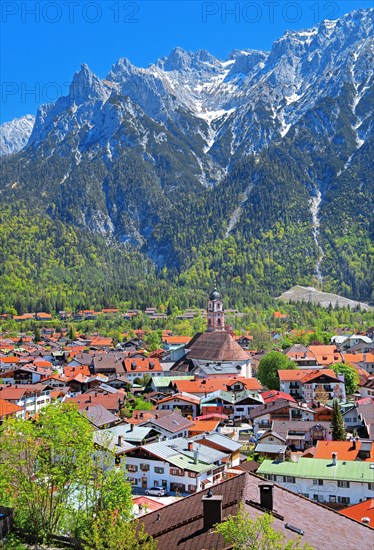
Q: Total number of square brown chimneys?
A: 2